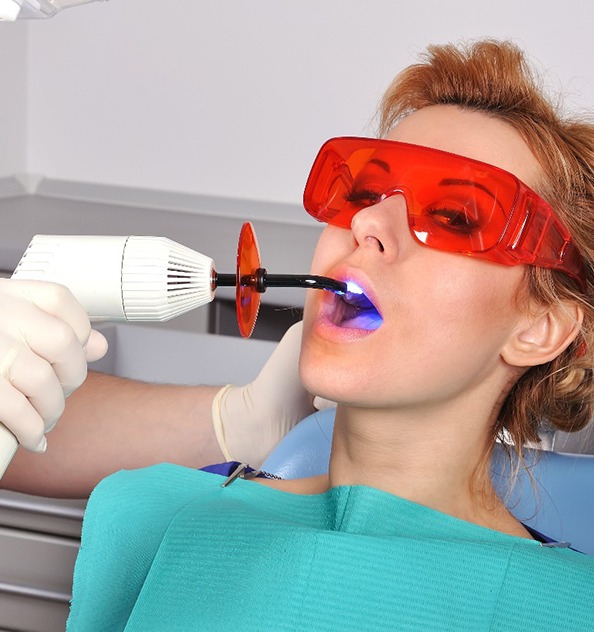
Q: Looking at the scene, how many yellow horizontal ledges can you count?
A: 0